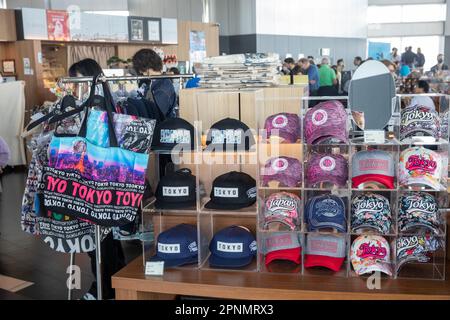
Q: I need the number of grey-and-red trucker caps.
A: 3